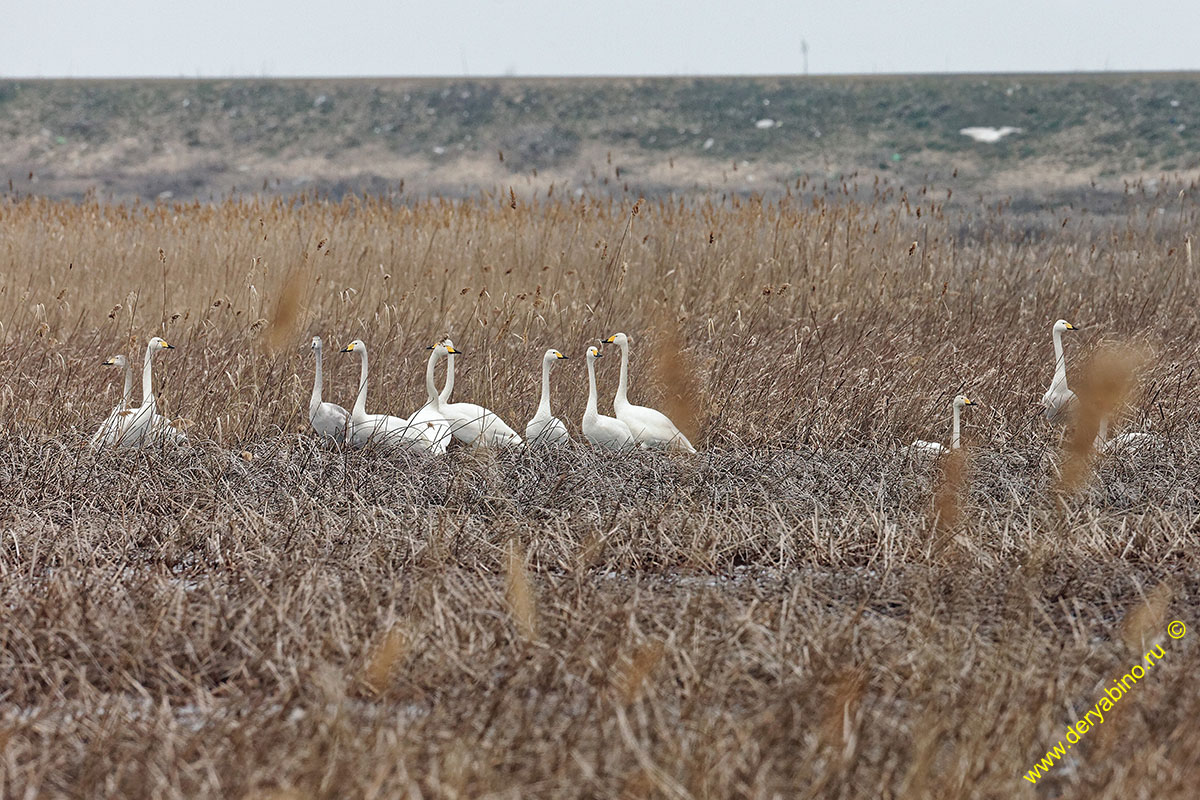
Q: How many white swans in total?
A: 12